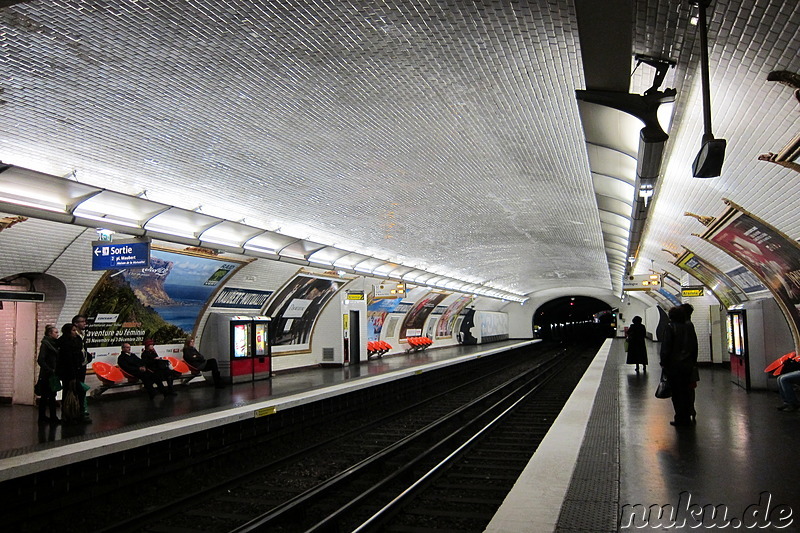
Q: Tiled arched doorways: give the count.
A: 1